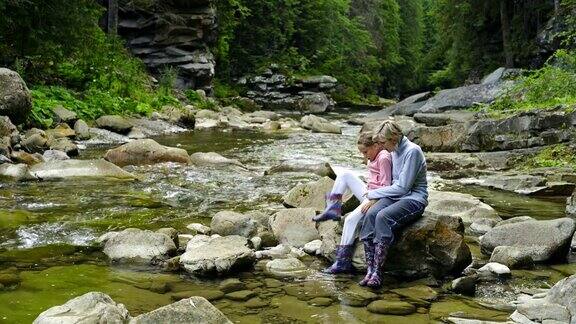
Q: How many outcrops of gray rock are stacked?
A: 2